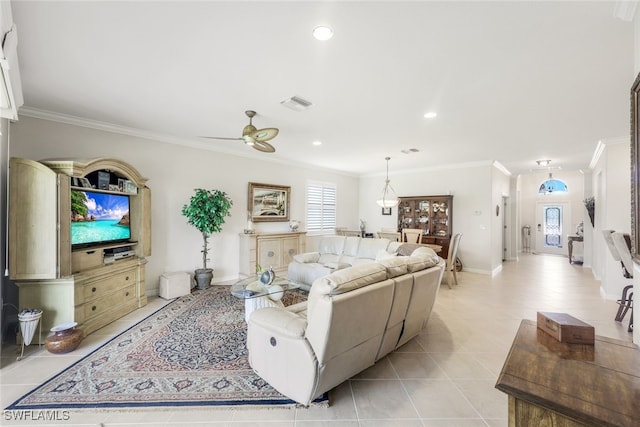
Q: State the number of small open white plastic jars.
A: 0